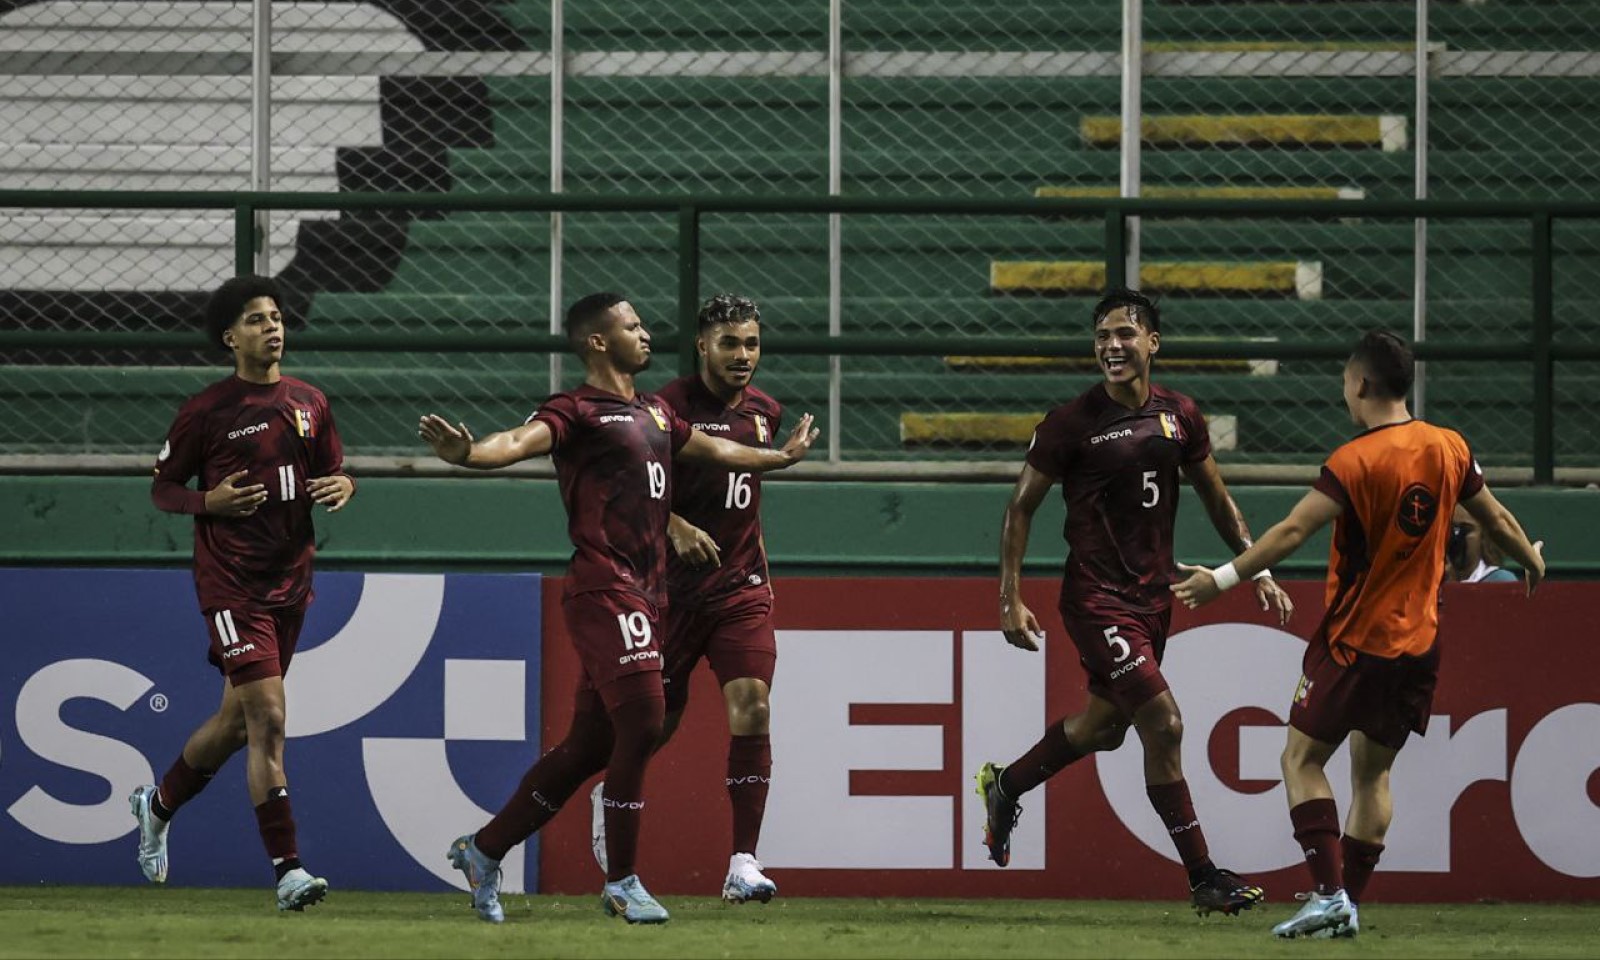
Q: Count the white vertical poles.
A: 5